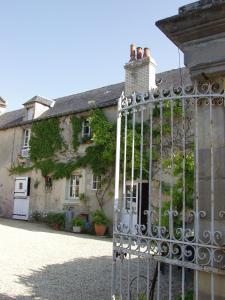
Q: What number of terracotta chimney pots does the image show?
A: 3